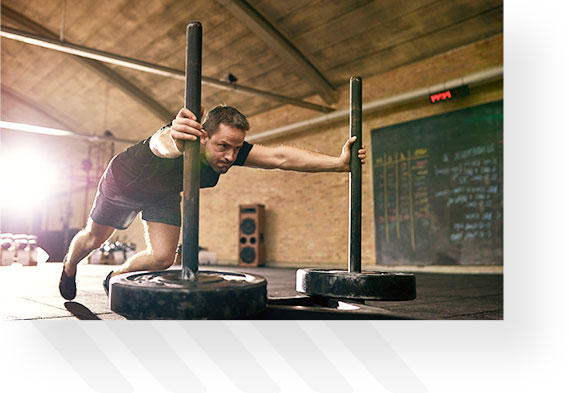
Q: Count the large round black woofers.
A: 2